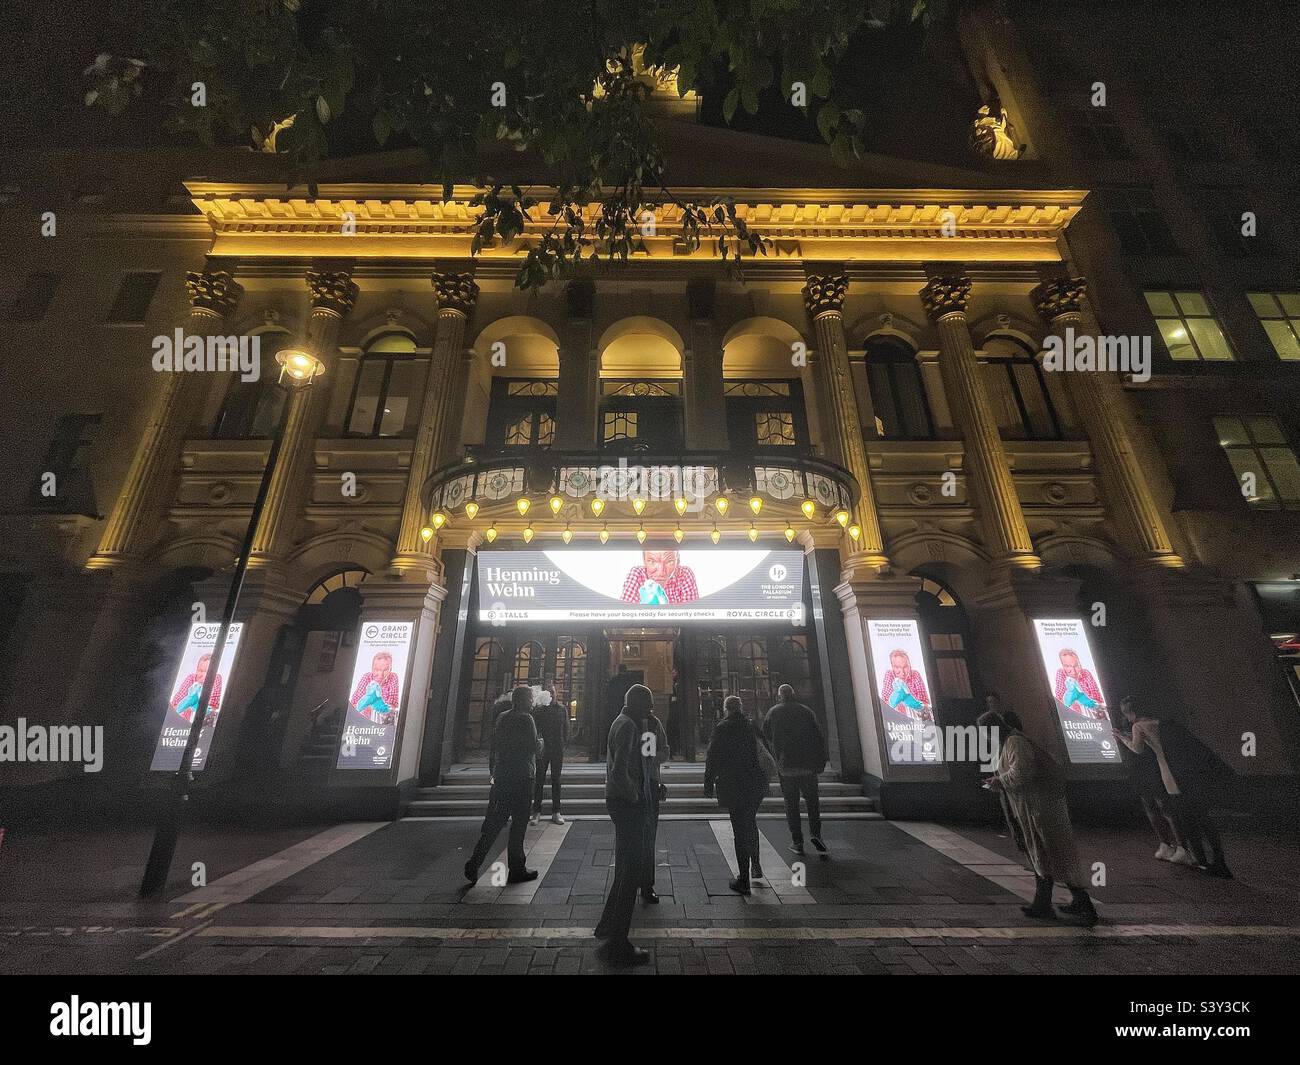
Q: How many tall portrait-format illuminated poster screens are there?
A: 4